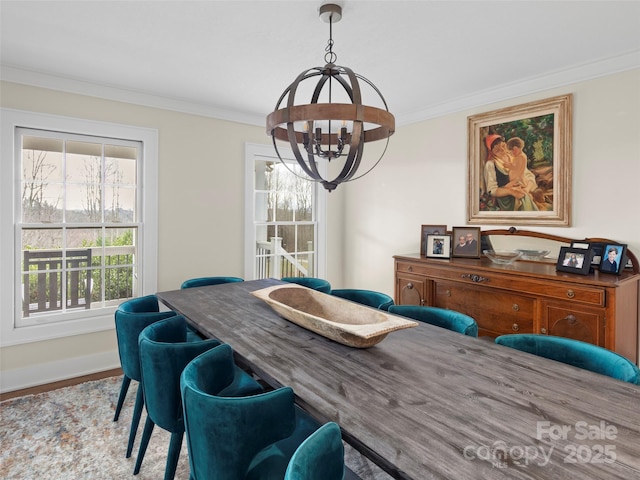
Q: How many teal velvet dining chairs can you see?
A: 9